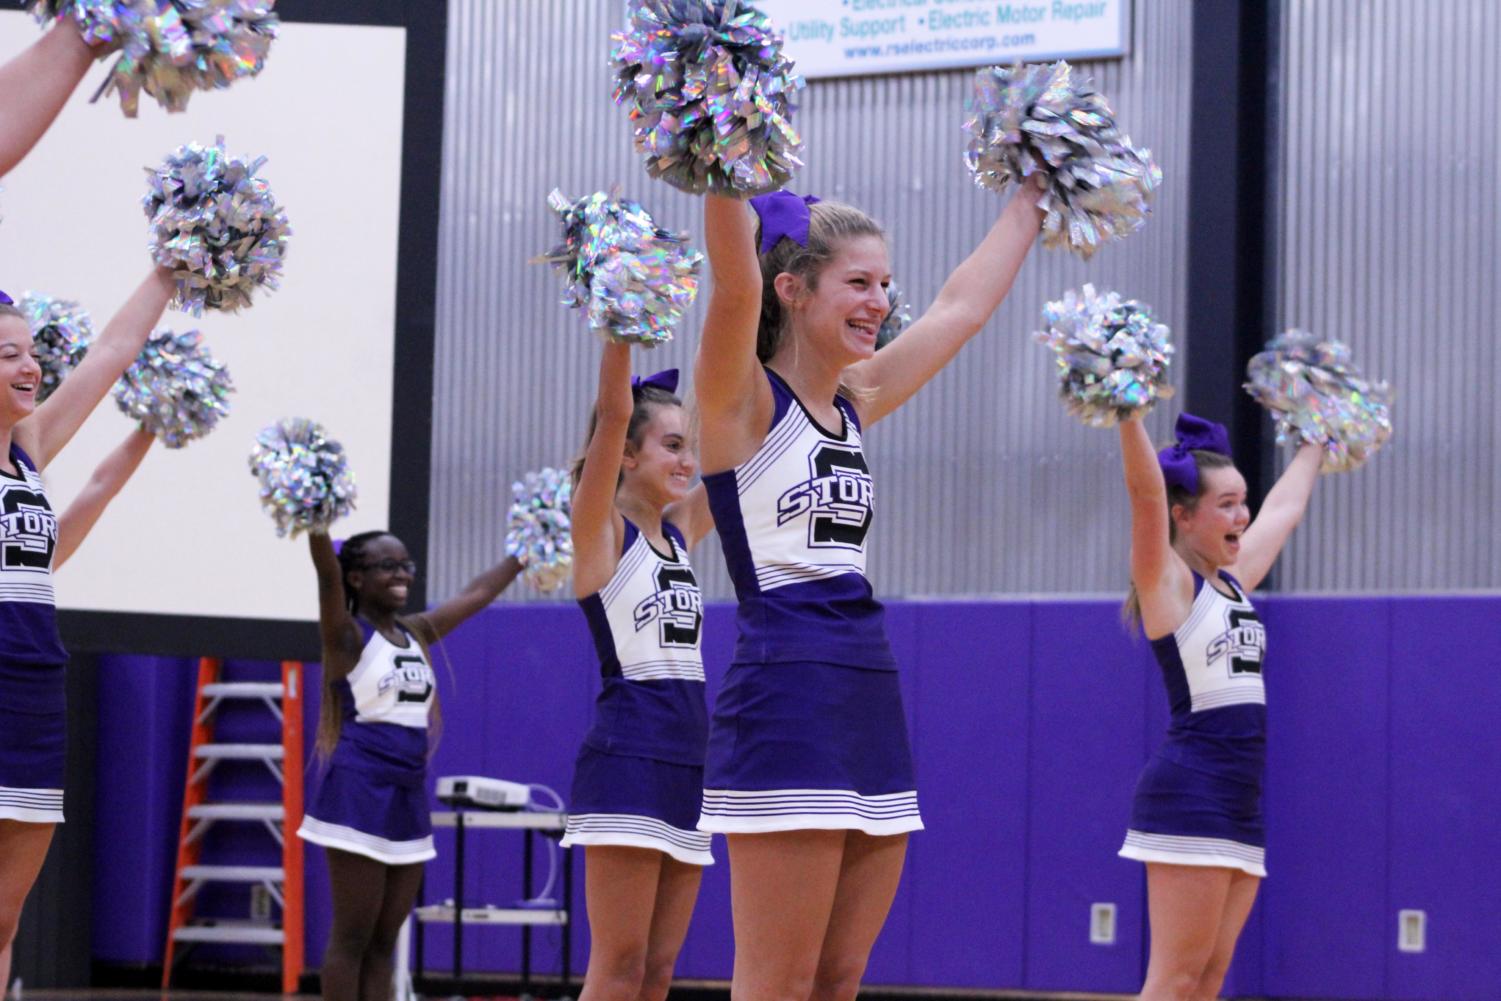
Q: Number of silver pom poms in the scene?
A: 12